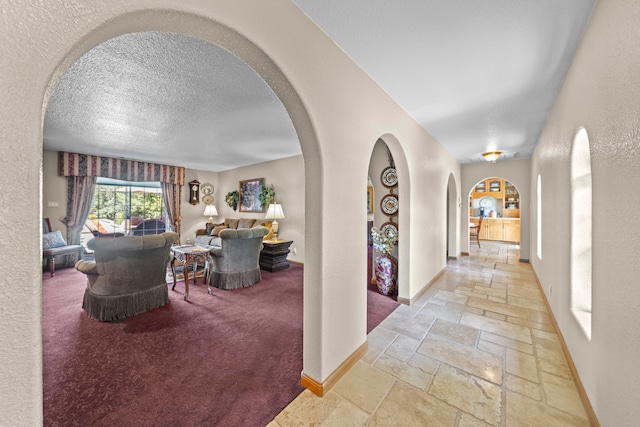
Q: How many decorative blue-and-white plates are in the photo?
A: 3